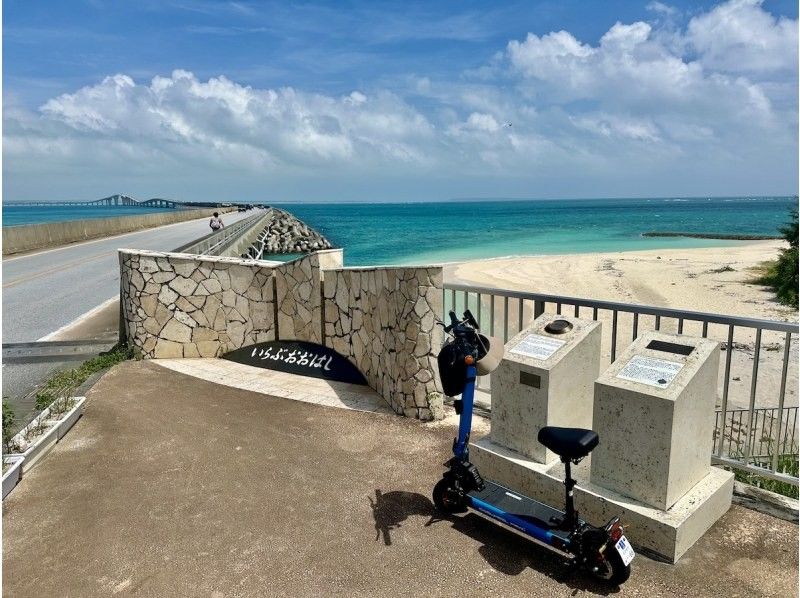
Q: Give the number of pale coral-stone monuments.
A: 2